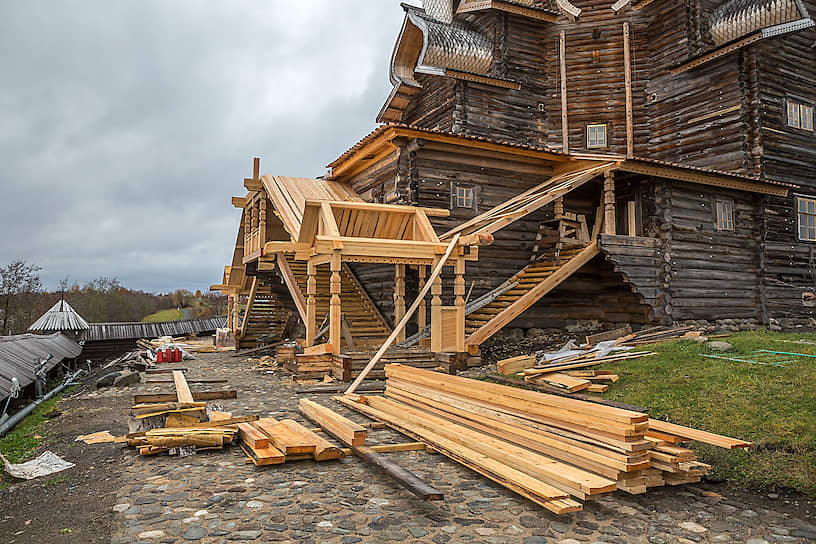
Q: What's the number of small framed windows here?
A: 5